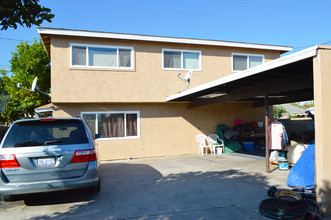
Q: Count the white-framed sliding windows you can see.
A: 4